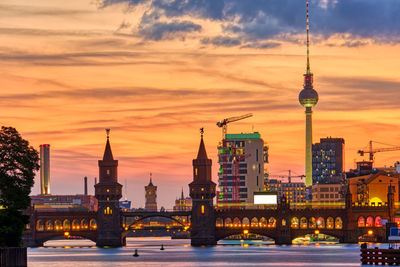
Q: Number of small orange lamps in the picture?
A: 4